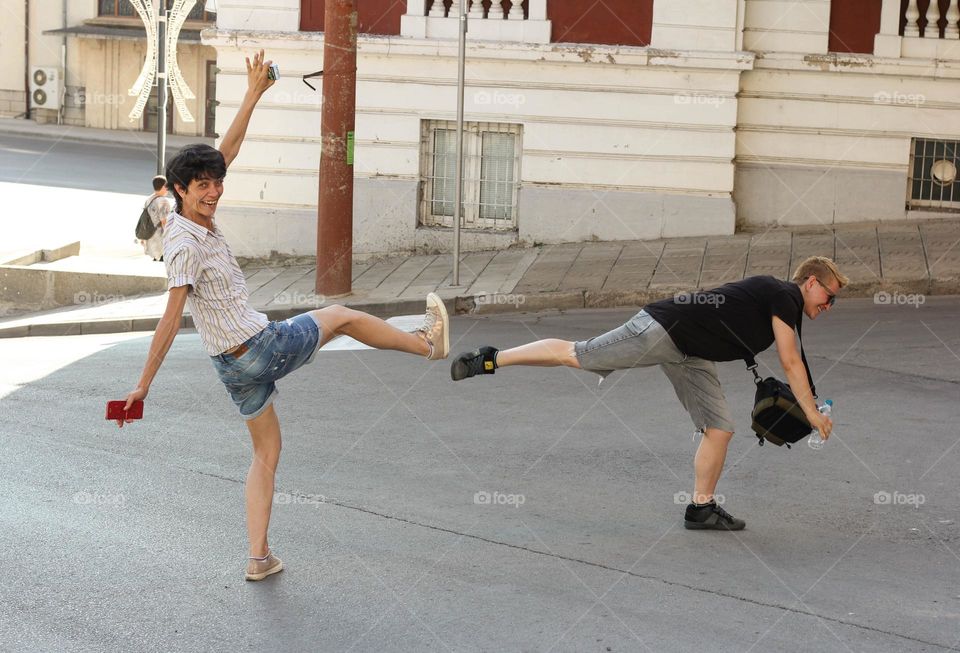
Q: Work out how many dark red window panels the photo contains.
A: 3